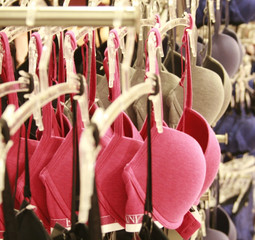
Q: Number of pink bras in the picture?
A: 5